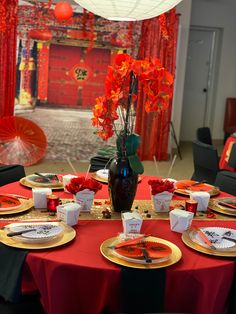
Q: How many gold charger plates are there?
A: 8